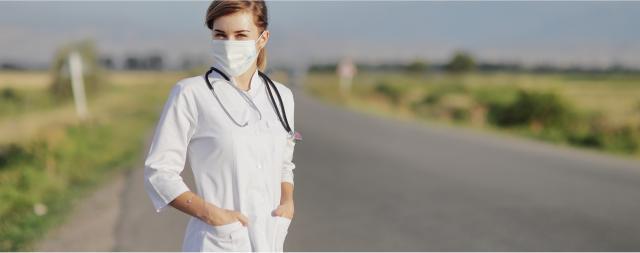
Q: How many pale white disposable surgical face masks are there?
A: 1